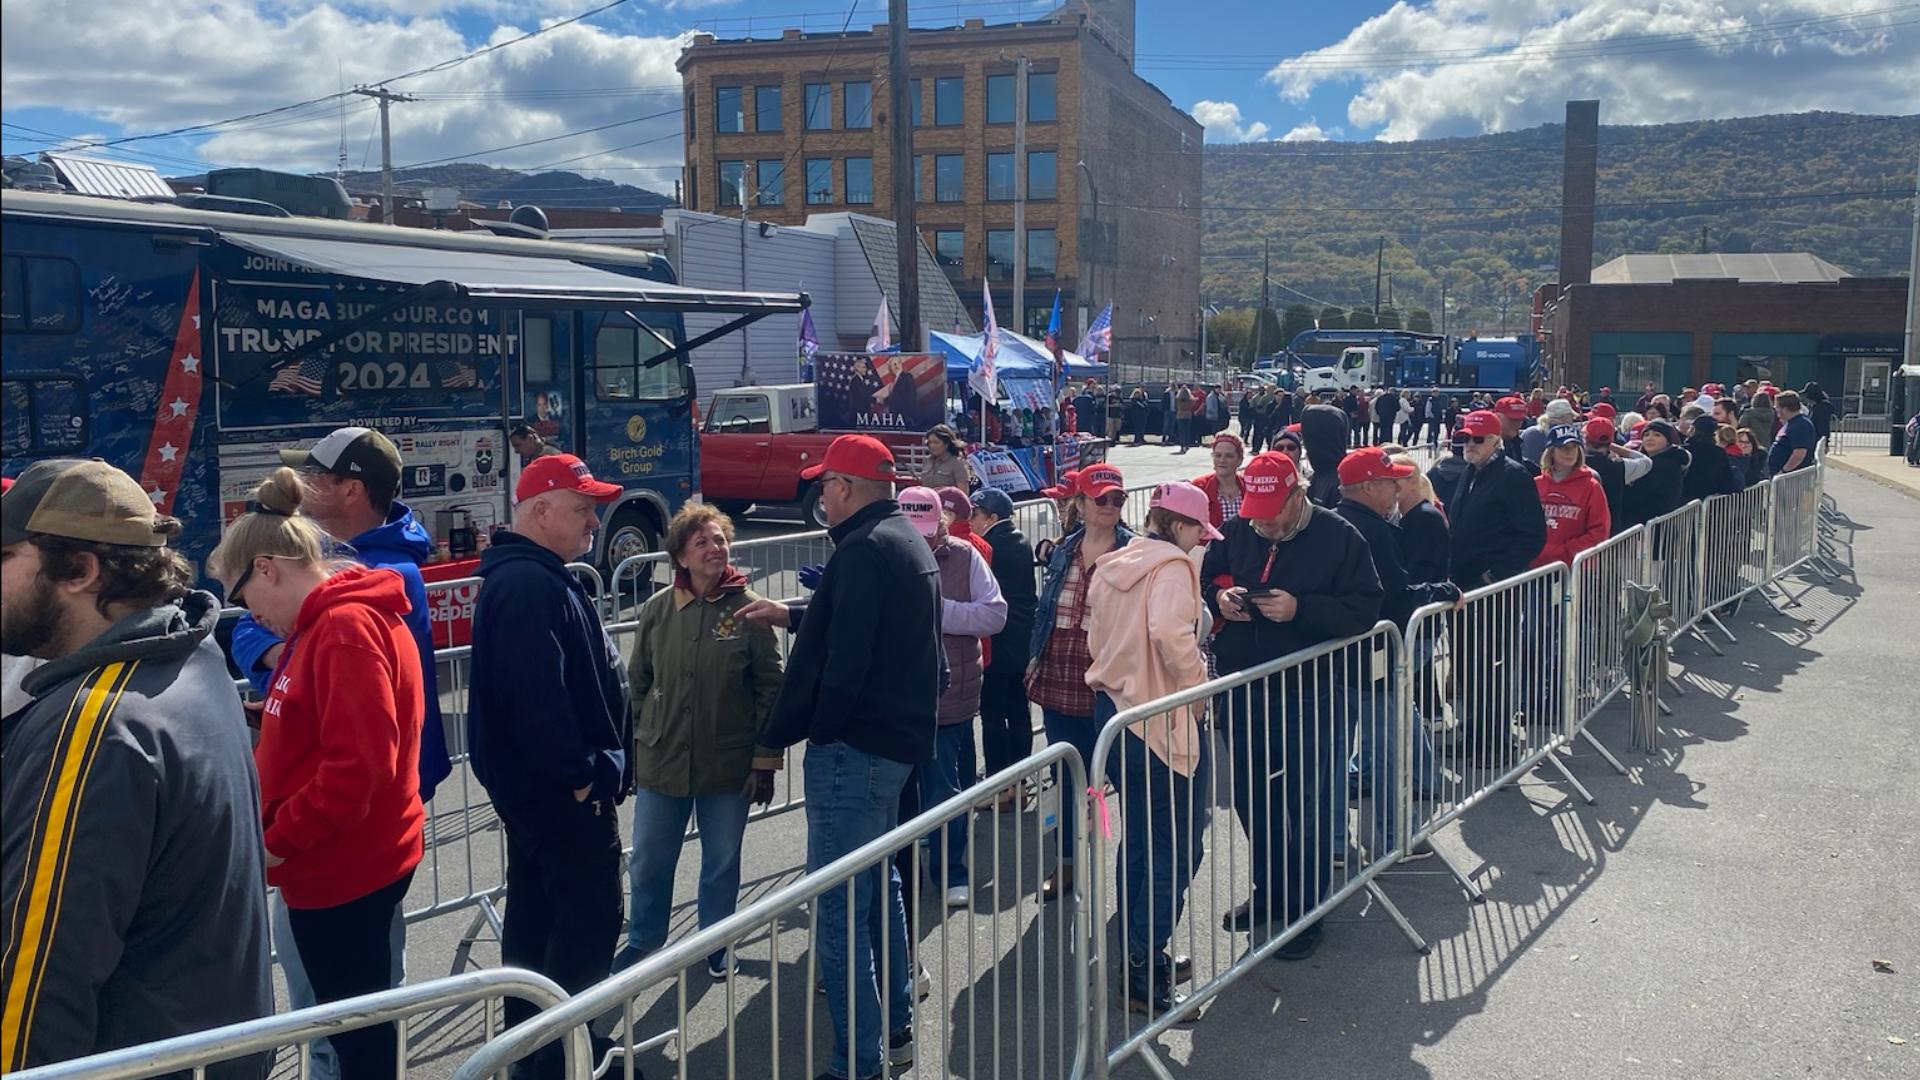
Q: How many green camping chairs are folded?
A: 1